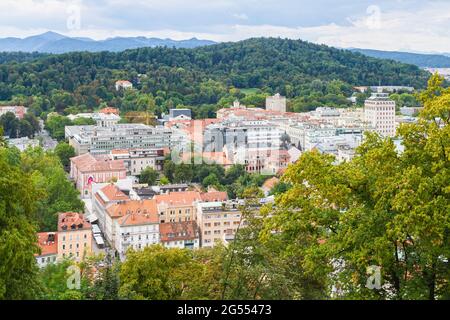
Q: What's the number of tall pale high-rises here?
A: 2